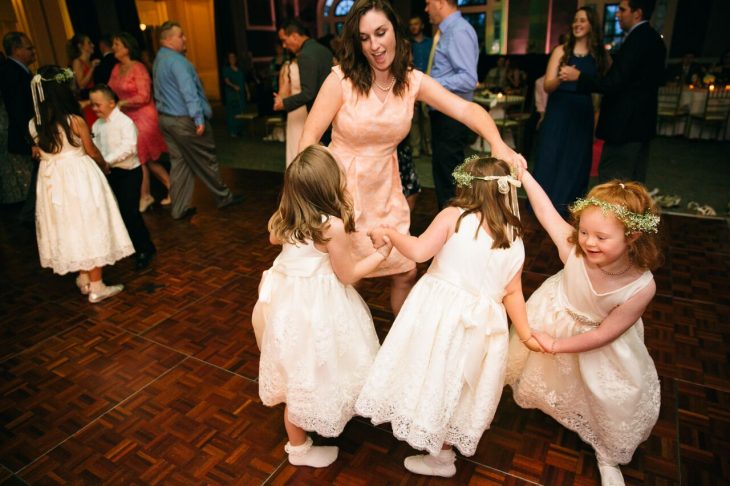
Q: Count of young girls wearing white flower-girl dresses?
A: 4